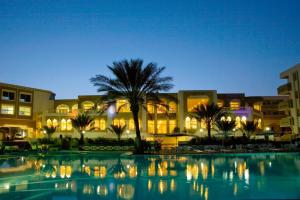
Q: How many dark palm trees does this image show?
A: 7